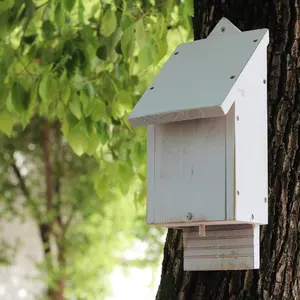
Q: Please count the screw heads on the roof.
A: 4